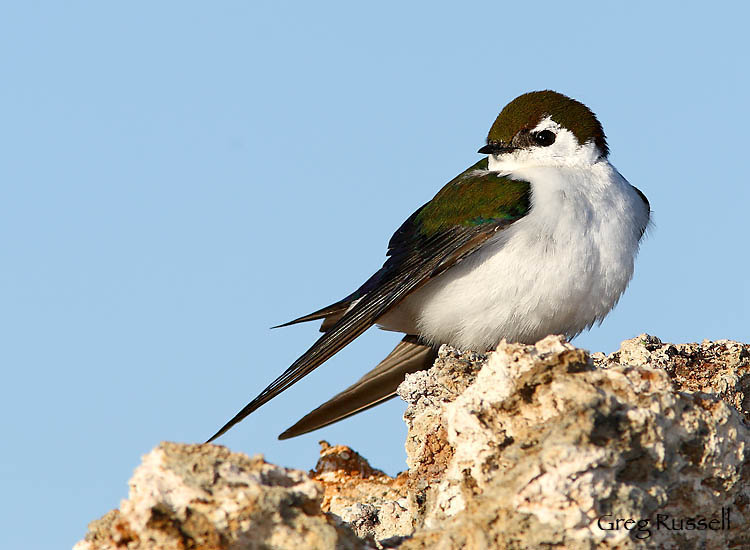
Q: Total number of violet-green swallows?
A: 1